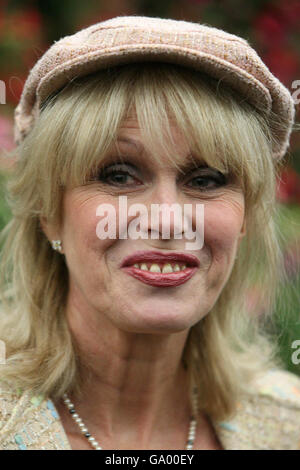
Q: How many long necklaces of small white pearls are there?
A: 1